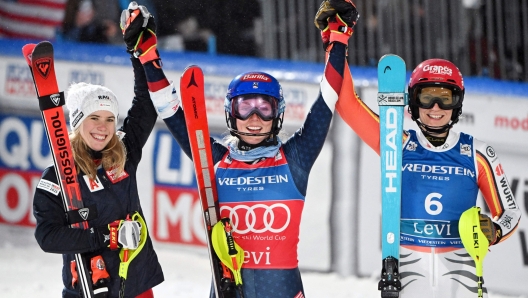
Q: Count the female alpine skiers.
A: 3